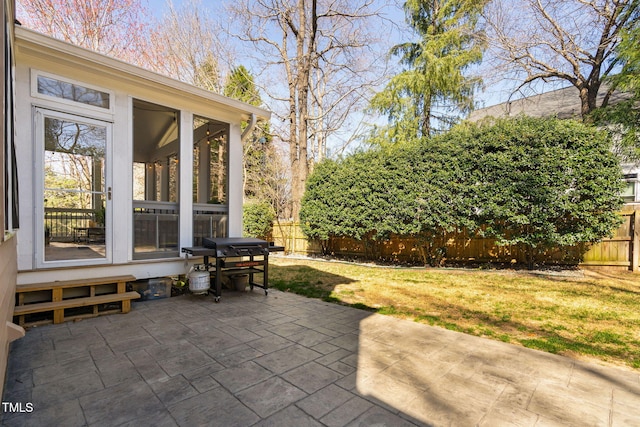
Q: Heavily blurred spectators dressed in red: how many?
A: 0